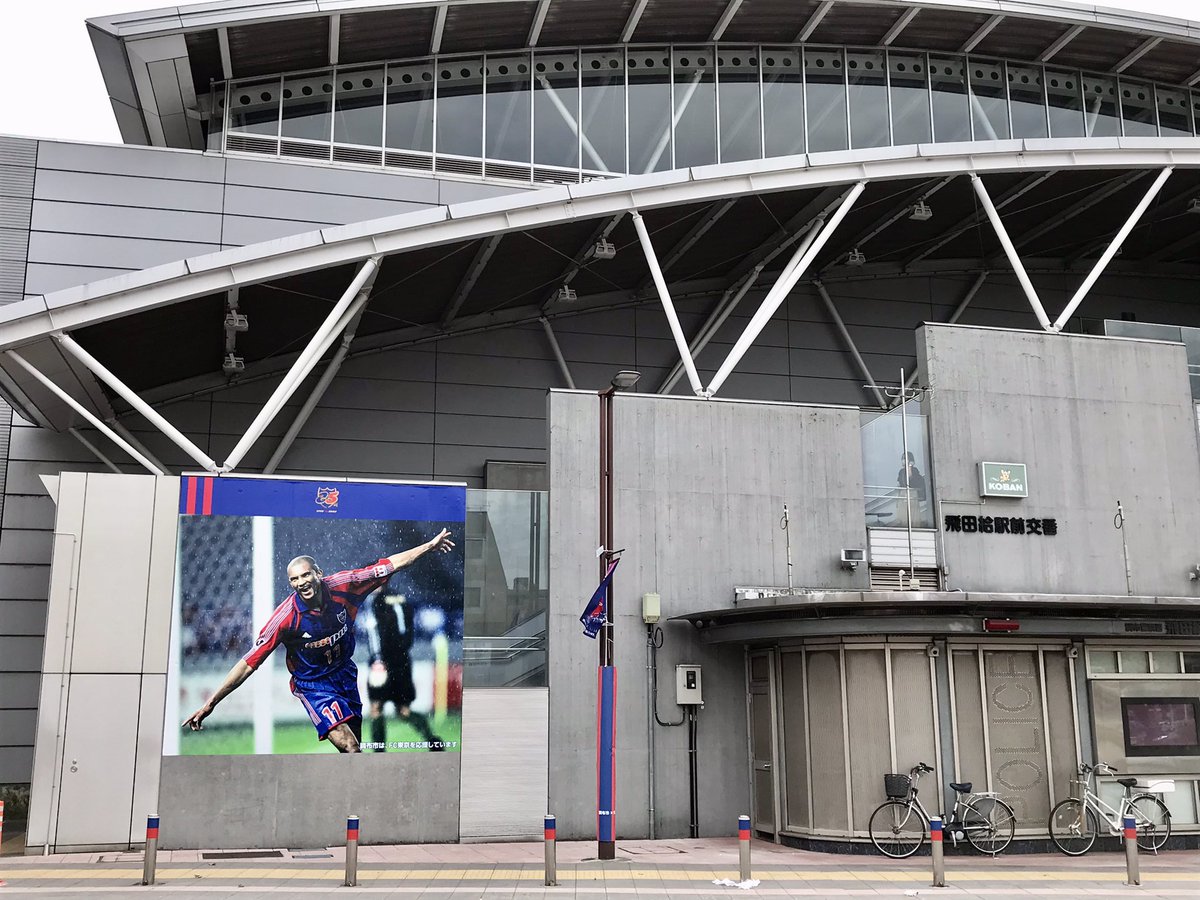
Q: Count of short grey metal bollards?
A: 6